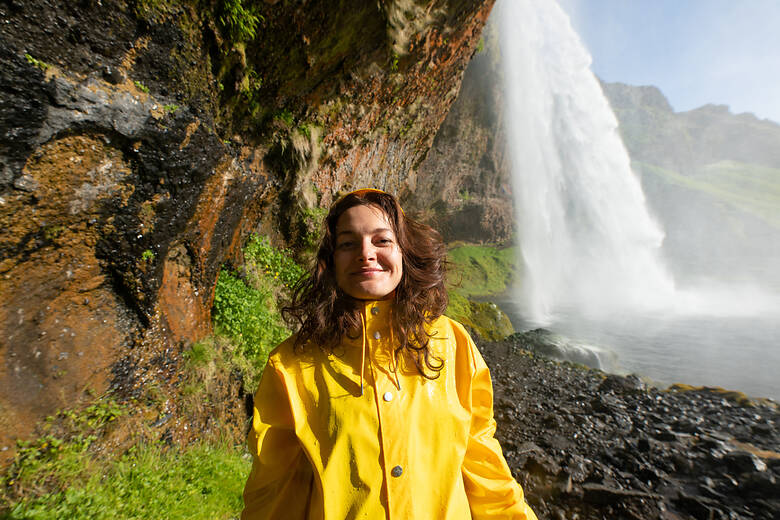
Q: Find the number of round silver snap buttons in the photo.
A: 4